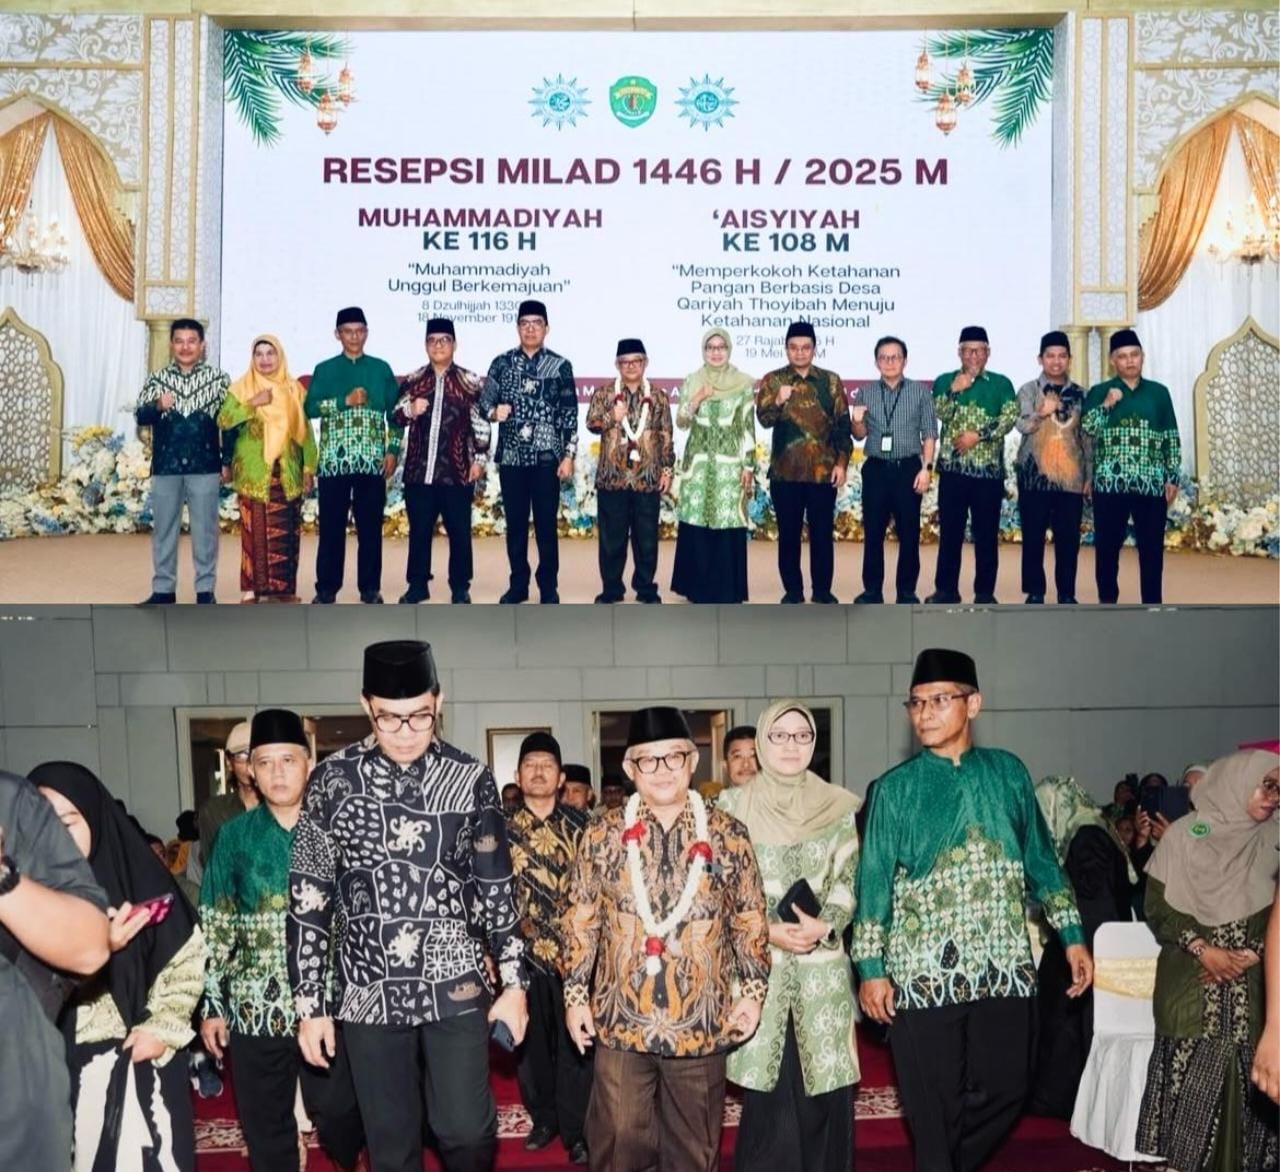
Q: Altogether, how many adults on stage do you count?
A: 12